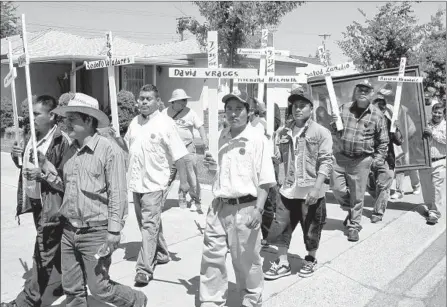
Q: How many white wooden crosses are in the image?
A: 8